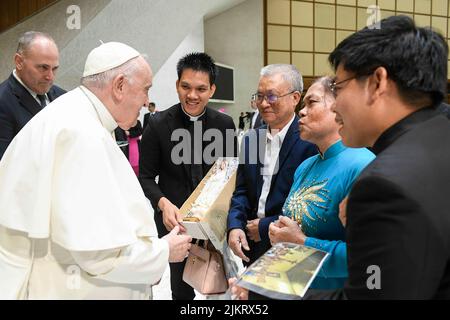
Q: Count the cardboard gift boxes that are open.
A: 1